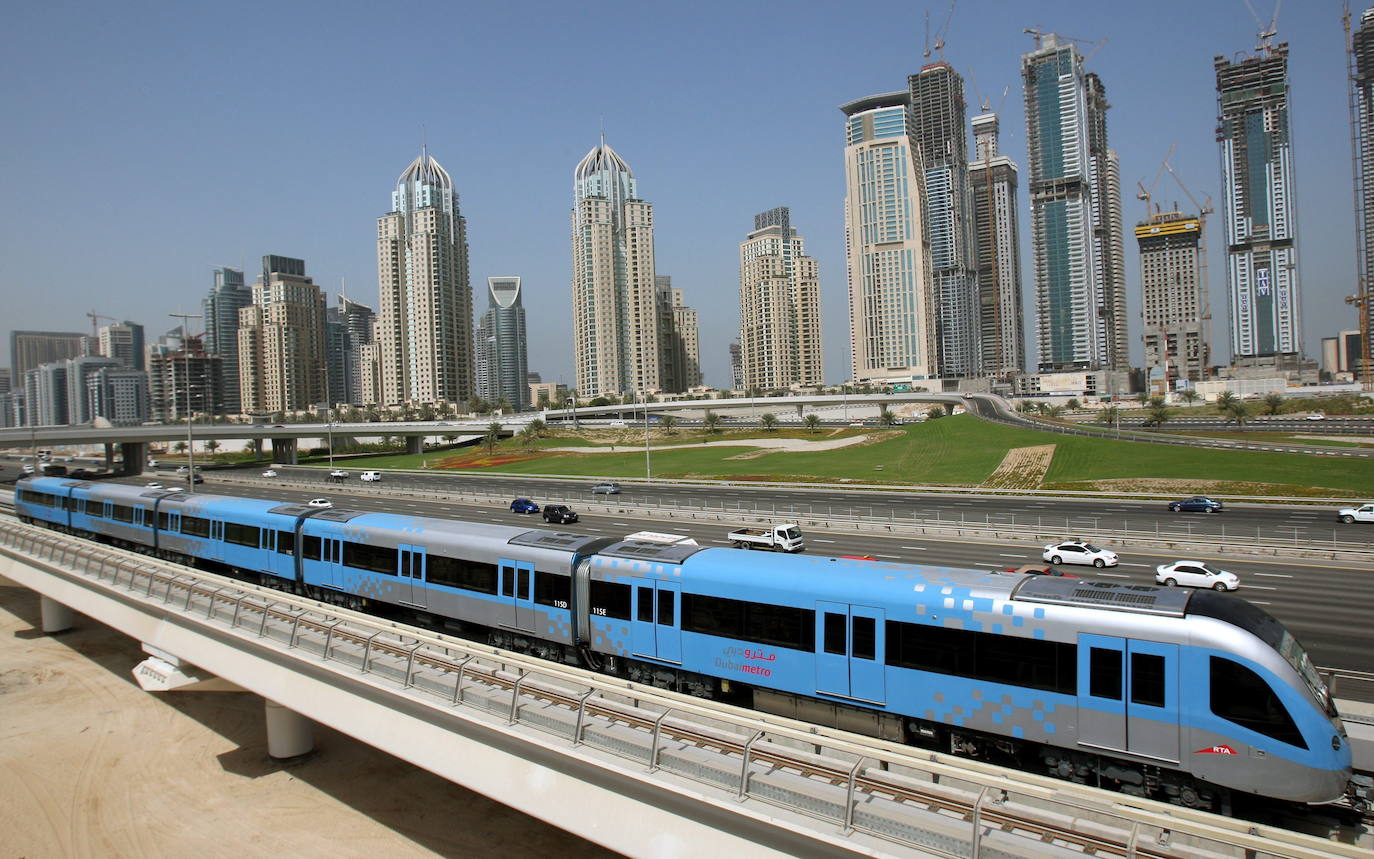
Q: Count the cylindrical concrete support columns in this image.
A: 2